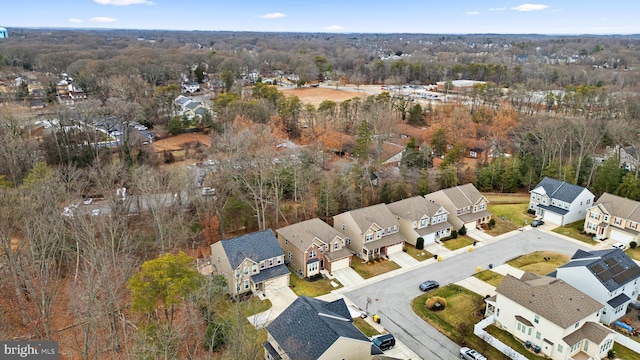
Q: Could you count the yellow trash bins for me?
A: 4